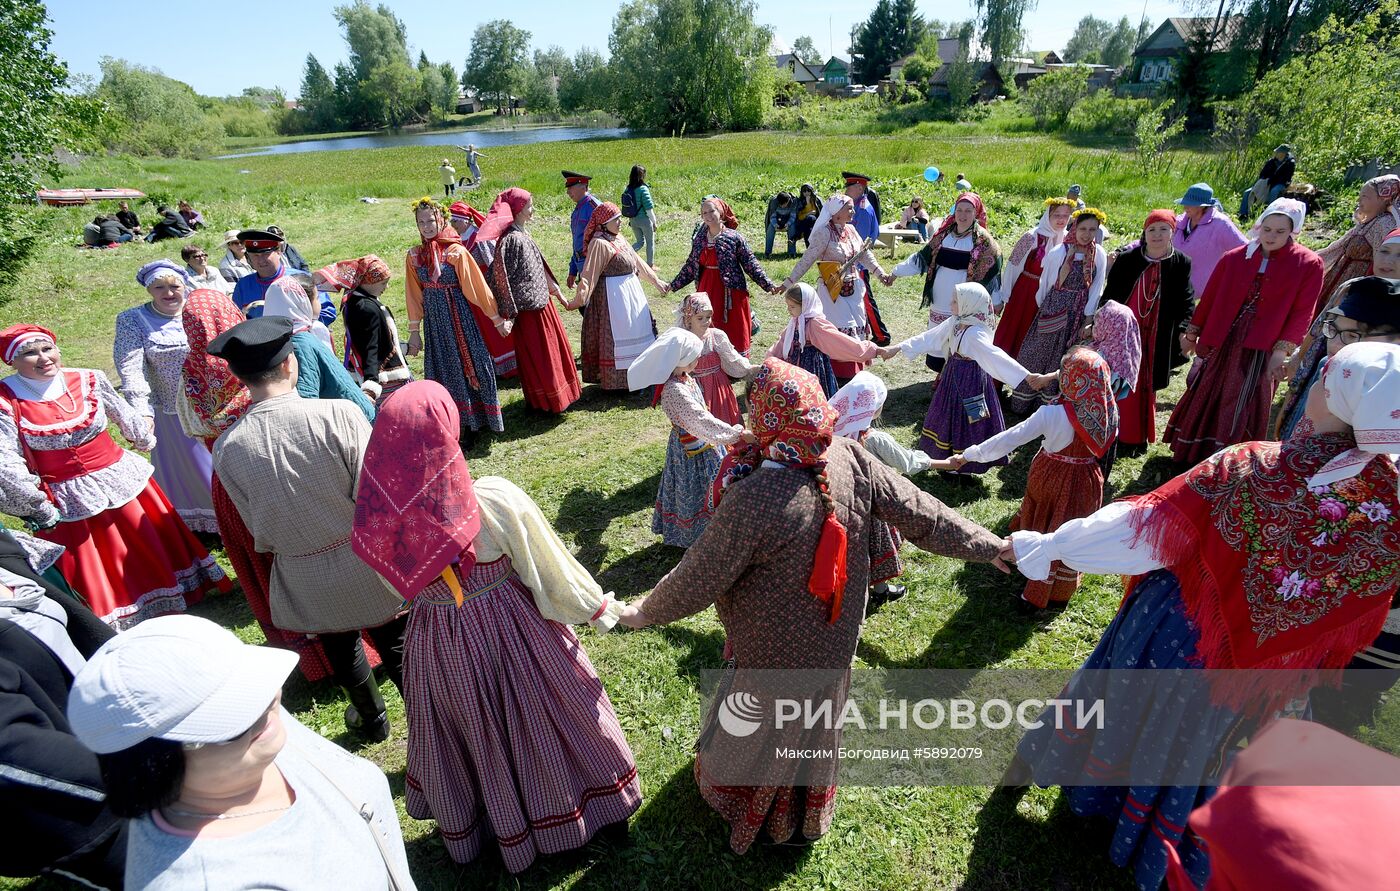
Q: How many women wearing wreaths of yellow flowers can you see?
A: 3